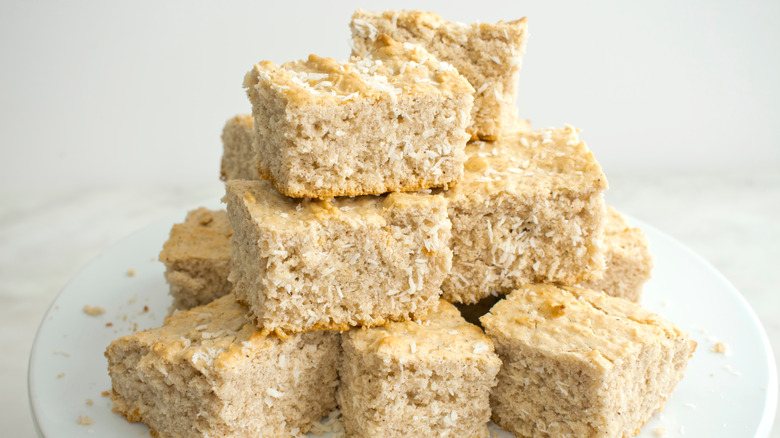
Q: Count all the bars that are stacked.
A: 10